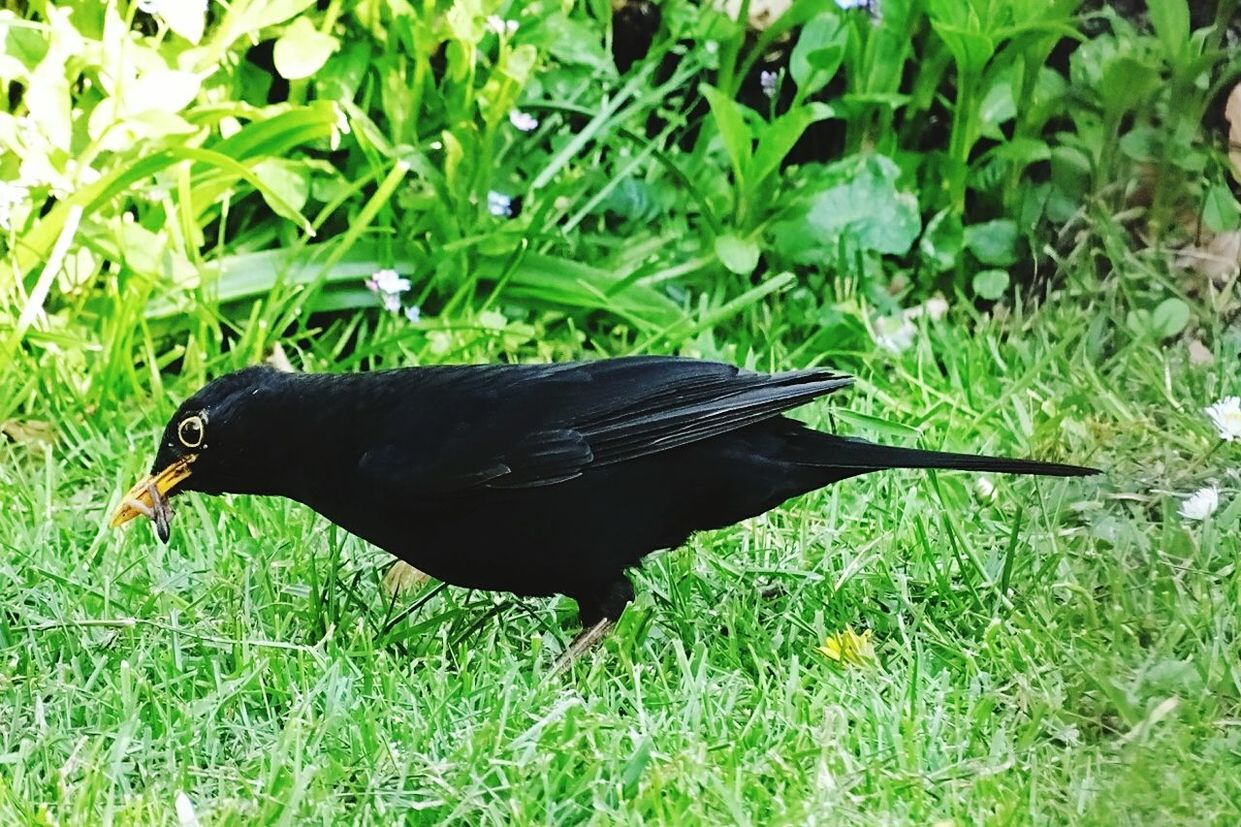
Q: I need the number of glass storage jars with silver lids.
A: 0